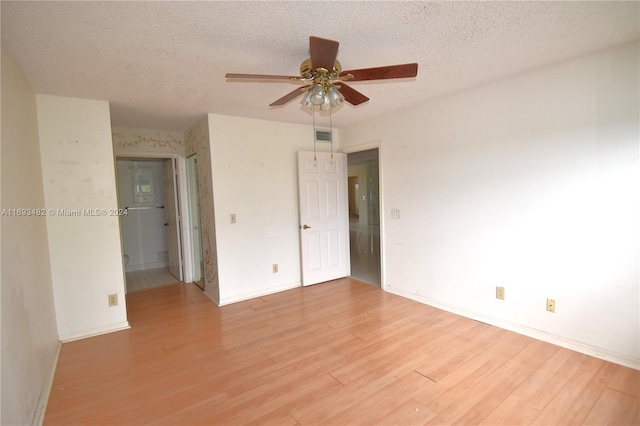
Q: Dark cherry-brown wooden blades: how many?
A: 5